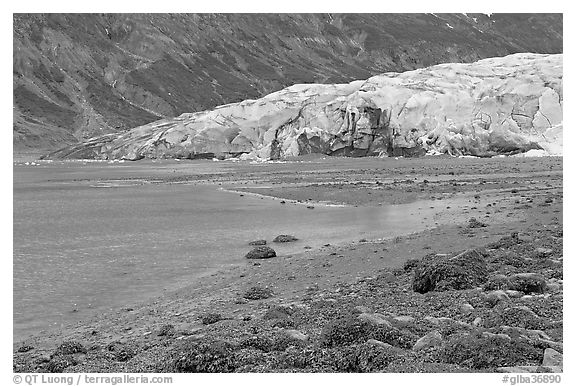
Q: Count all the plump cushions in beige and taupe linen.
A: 0